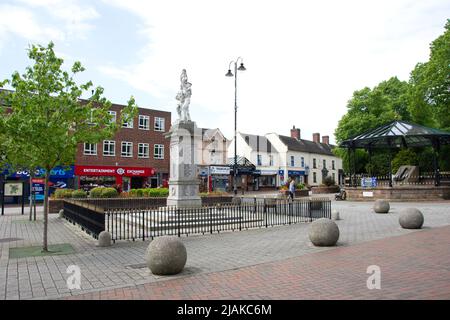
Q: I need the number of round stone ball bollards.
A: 4